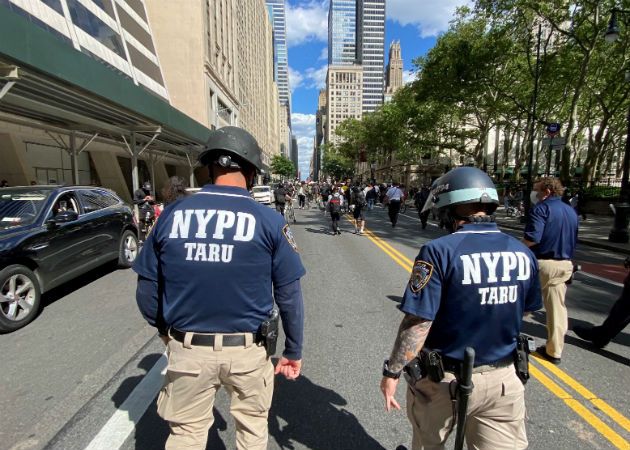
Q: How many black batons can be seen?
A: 1